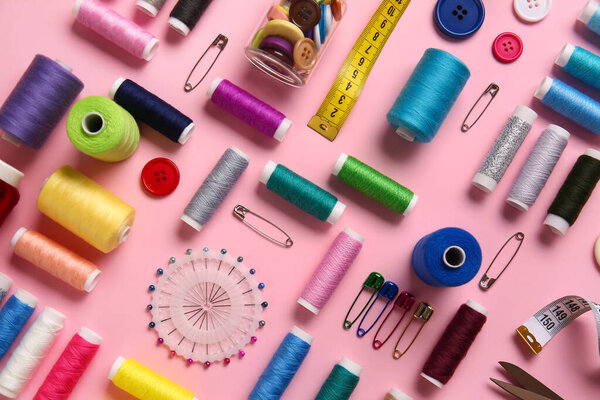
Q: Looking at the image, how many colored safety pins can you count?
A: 4